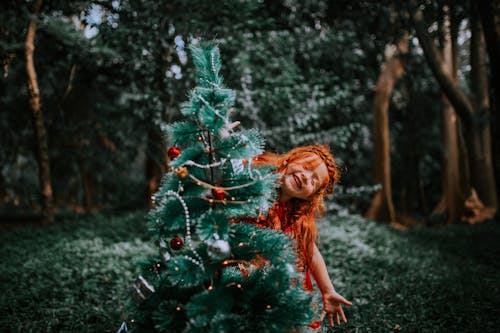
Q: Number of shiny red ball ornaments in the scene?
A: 3